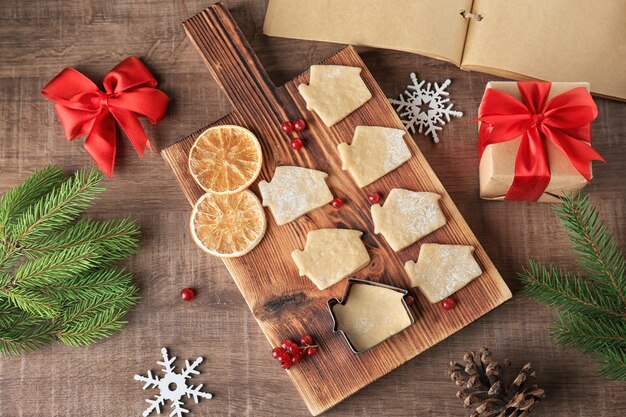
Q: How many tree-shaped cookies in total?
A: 0